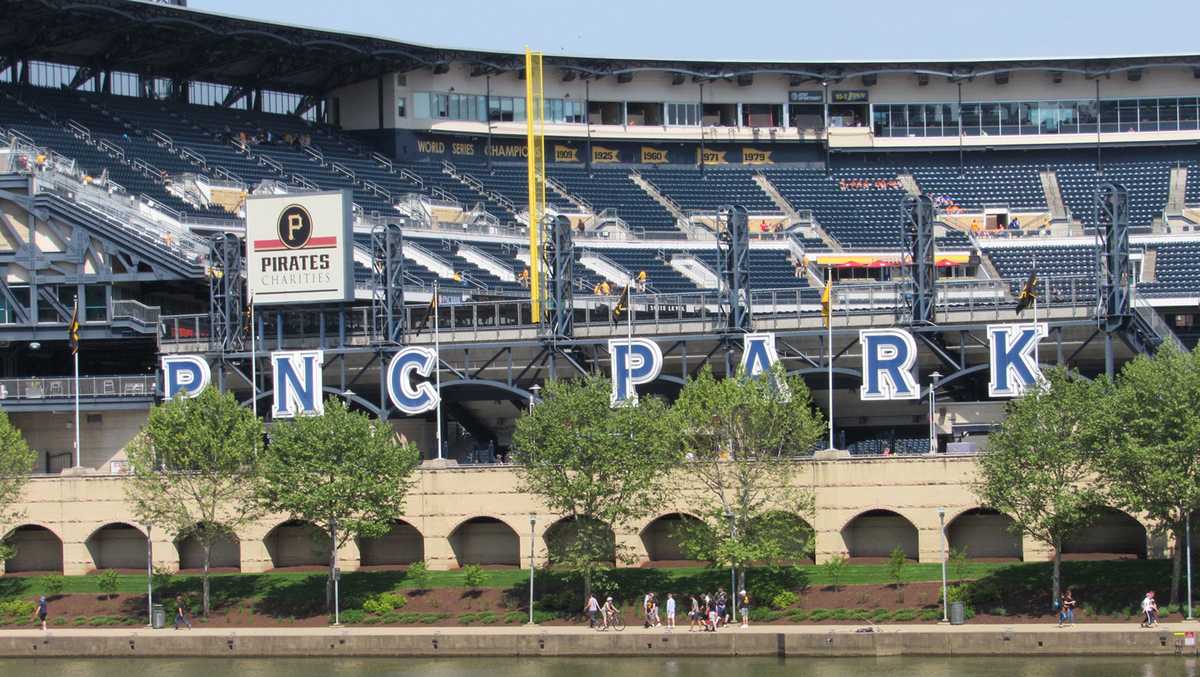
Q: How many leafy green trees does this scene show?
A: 7